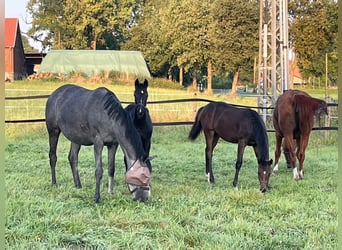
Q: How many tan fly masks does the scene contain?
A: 1